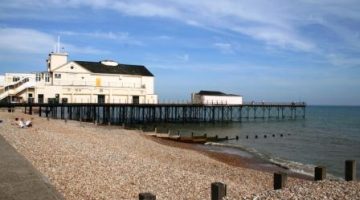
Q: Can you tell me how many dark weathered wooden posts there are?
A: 5